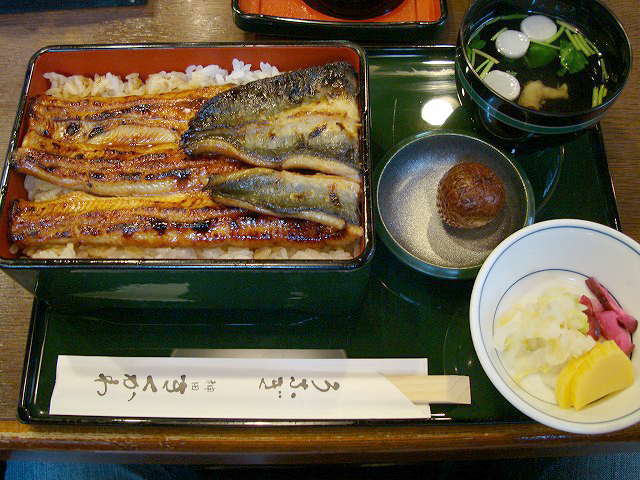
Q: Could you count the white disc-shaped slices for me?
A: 3